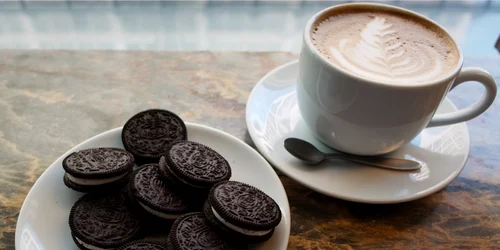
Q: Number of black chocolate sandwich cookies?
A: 8